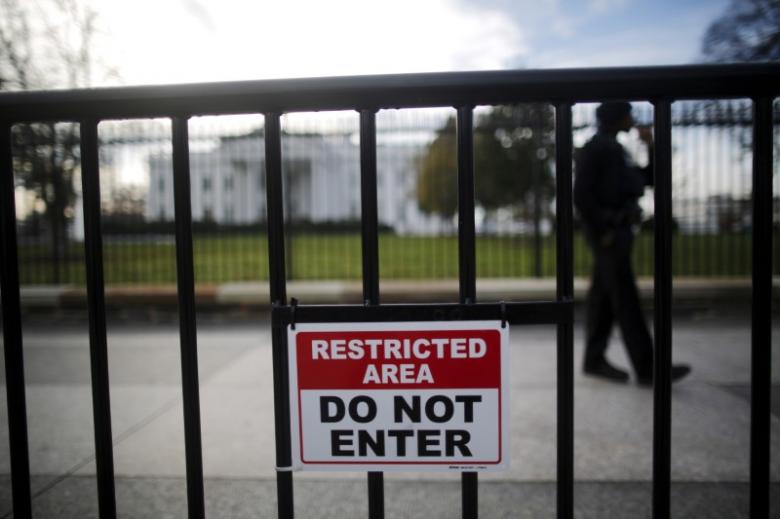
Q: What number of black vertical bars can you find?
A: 9